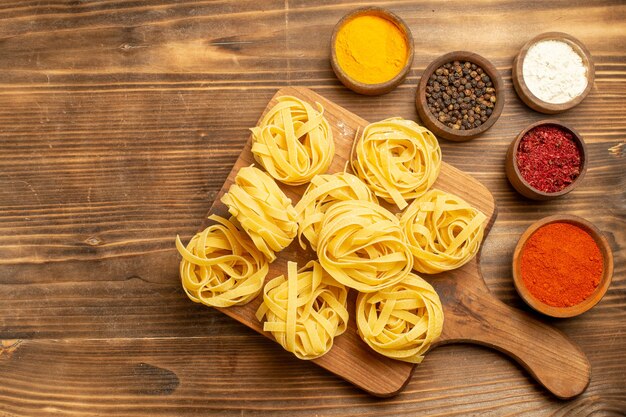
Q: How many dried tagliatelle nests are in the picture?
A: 9